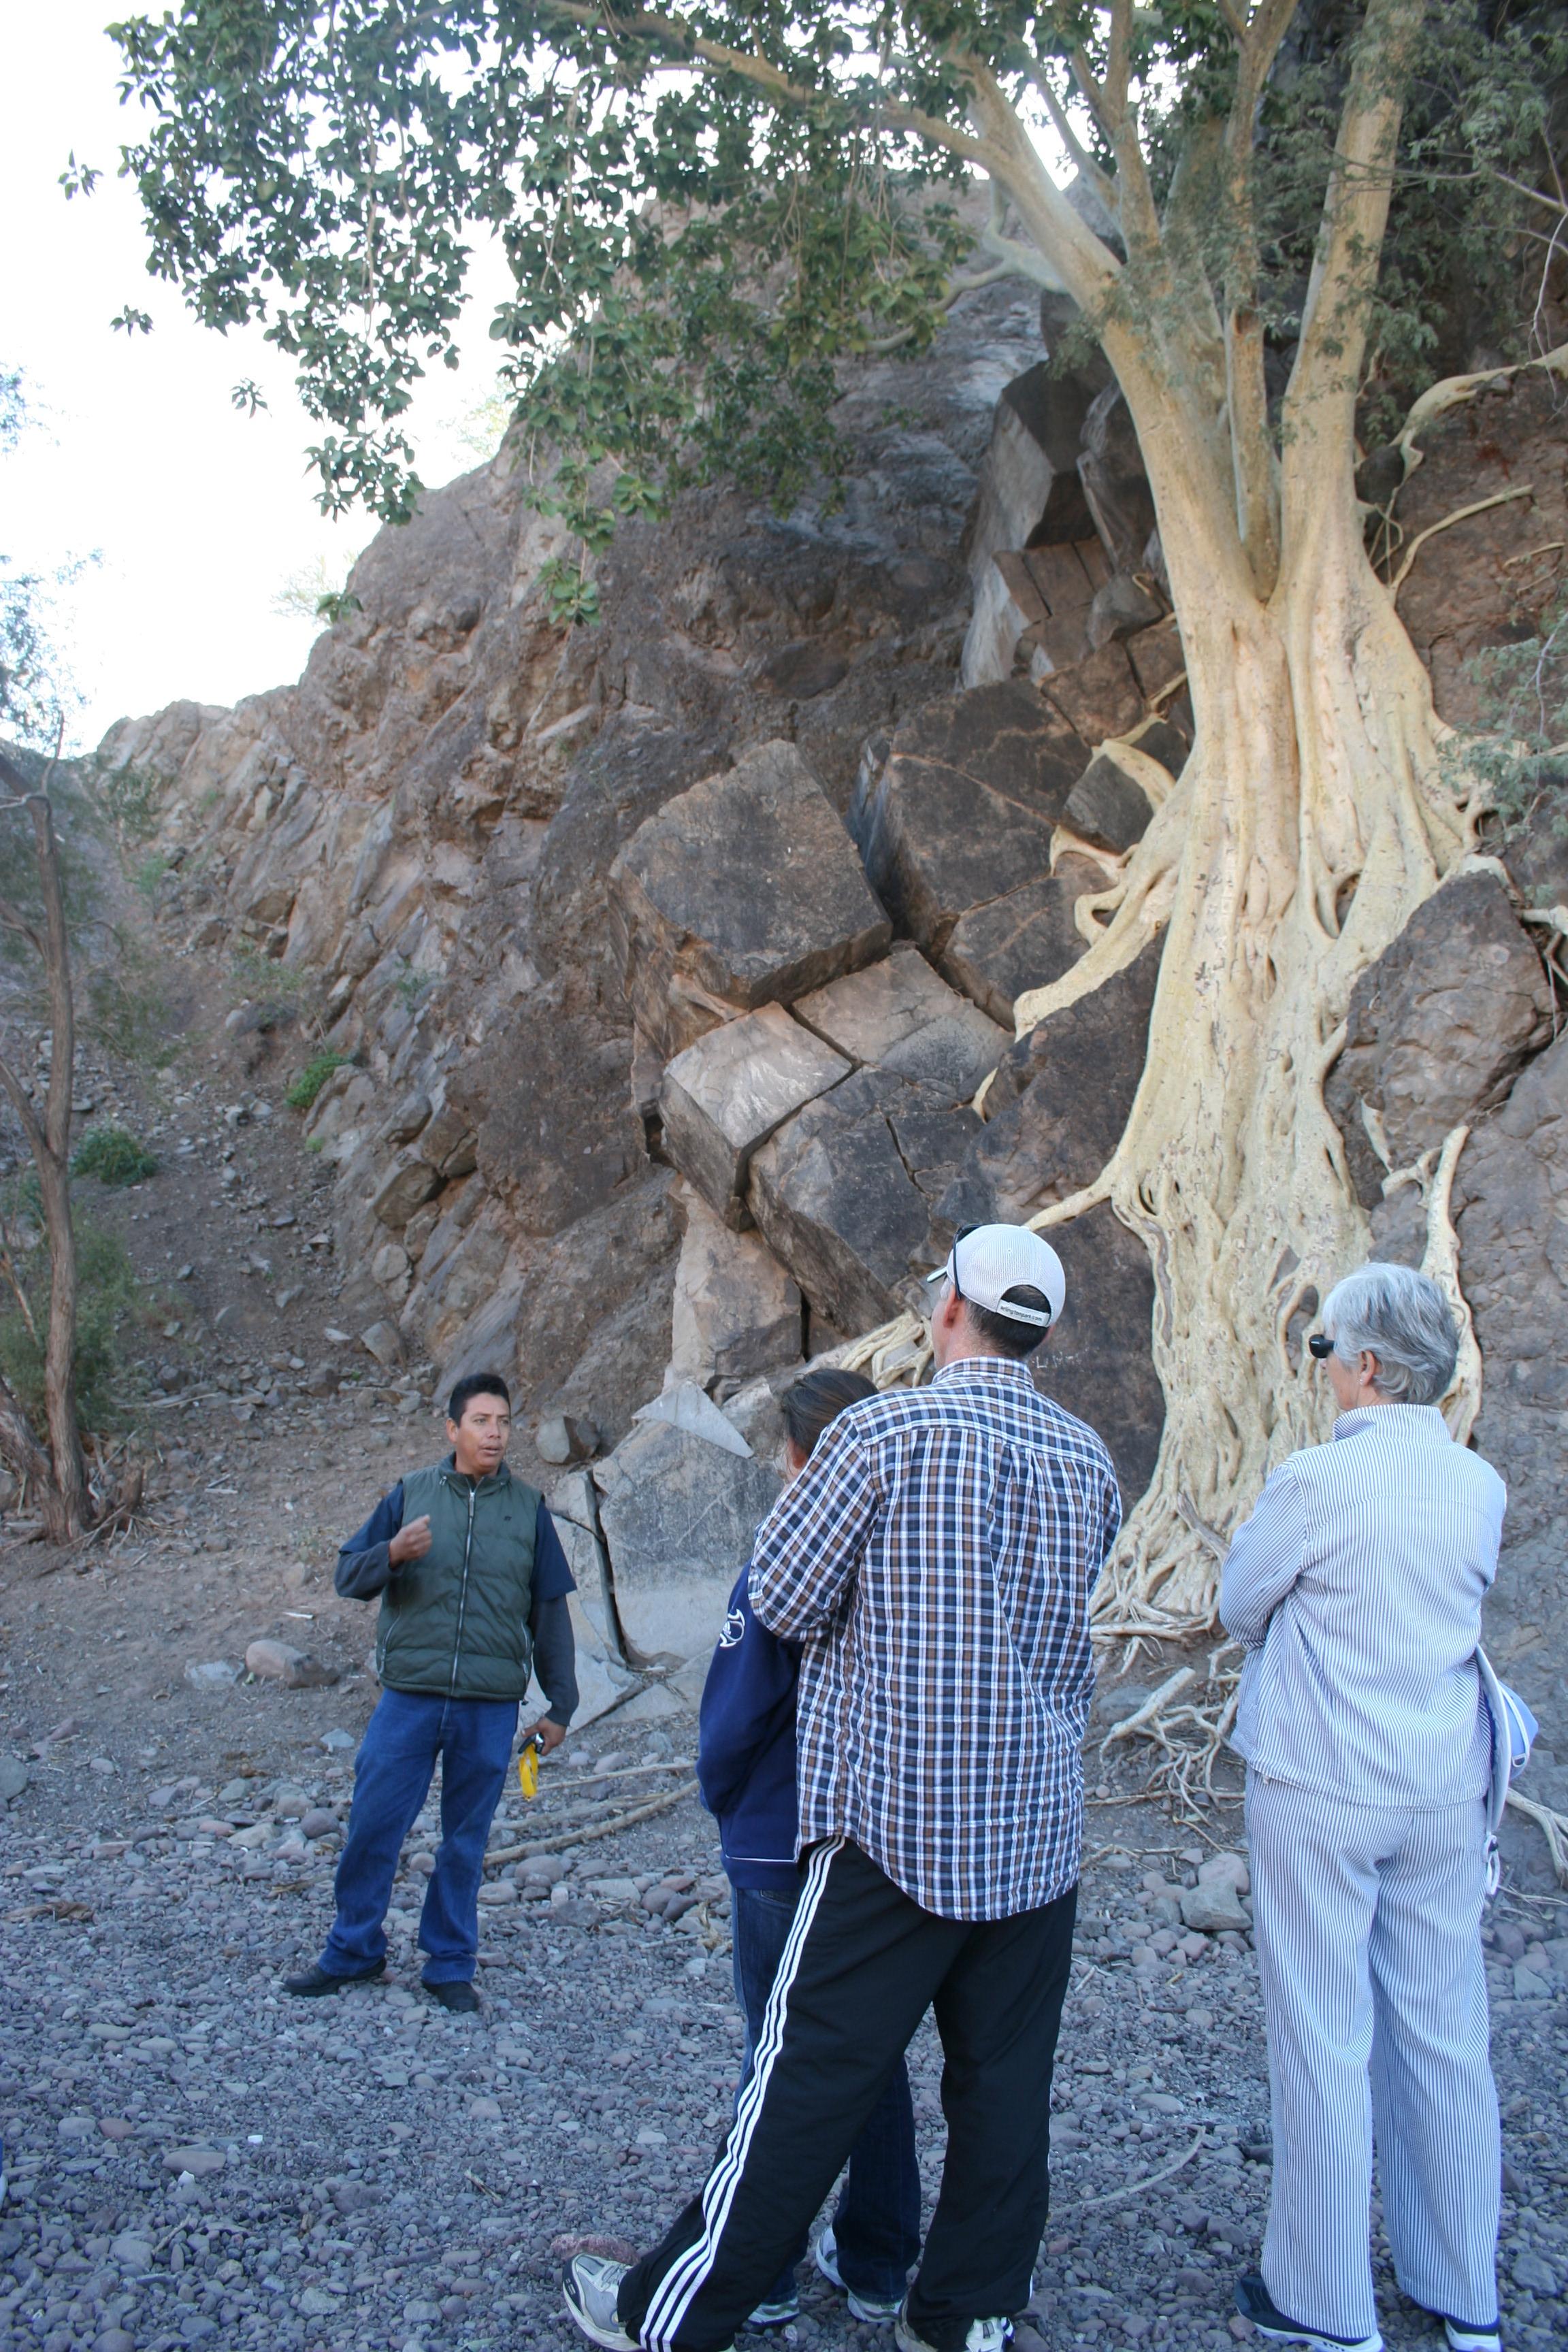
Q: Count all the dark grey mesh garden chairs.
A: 0